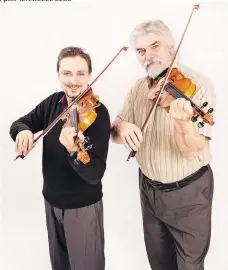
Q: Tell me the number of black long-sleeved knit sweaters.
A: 1